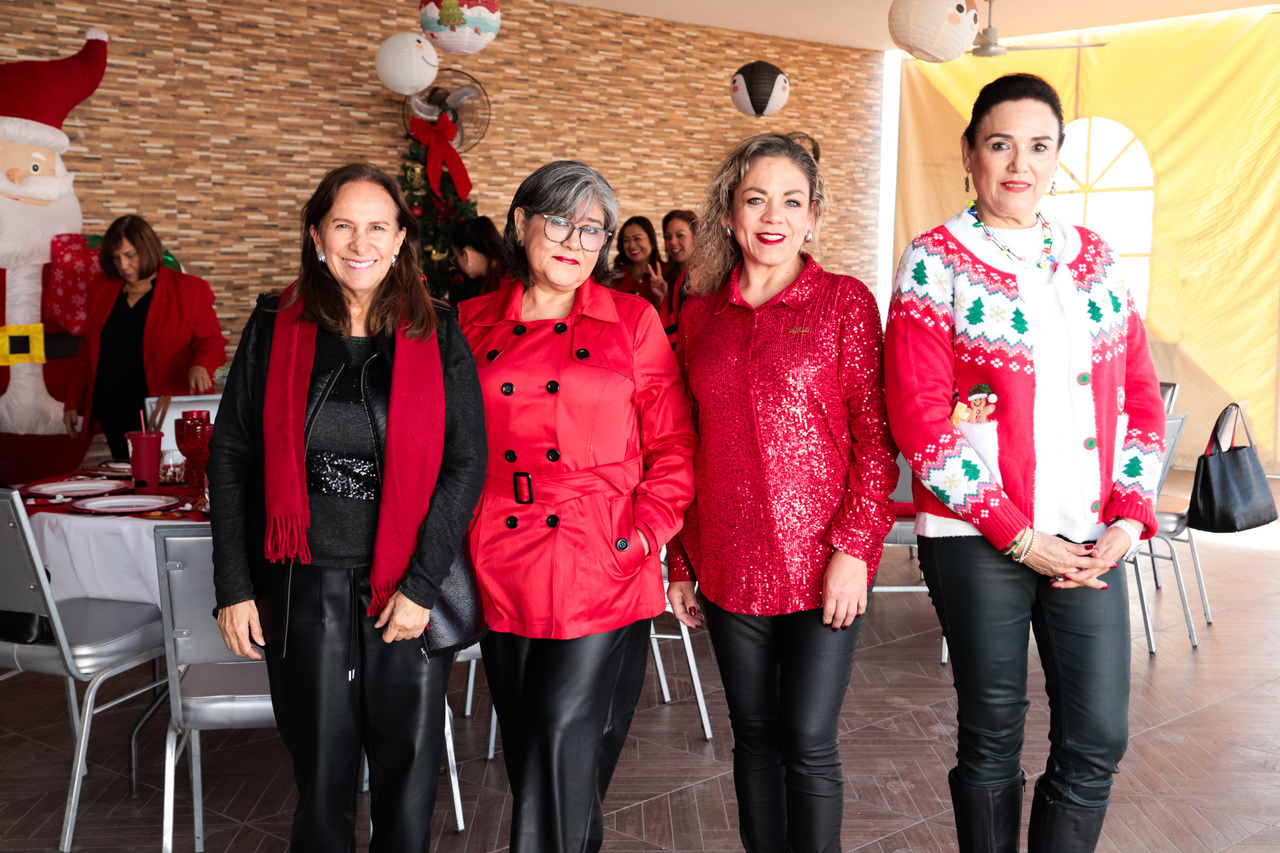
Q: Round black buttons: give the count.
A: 11